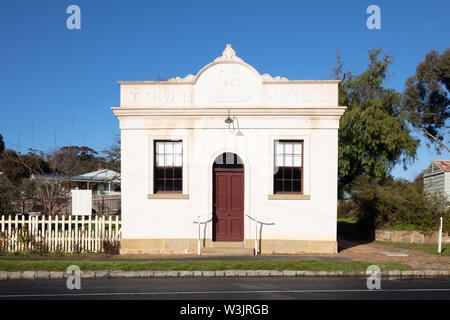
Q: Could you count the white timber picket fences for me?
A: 1